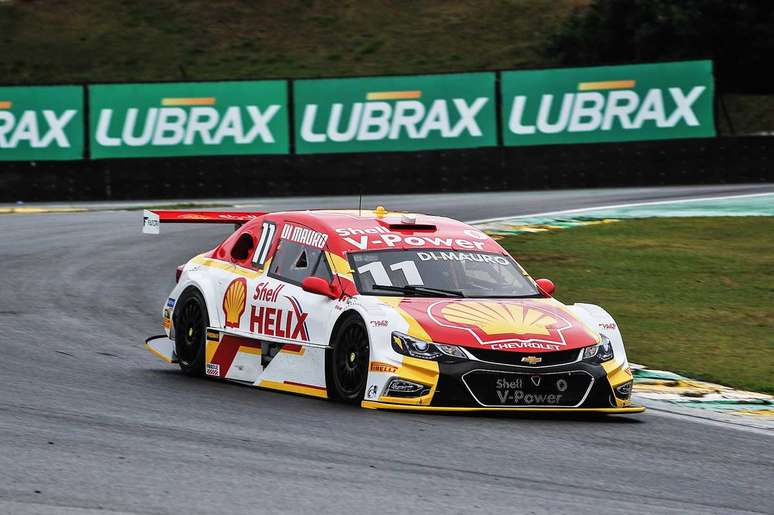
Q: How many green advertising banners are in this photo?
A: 4